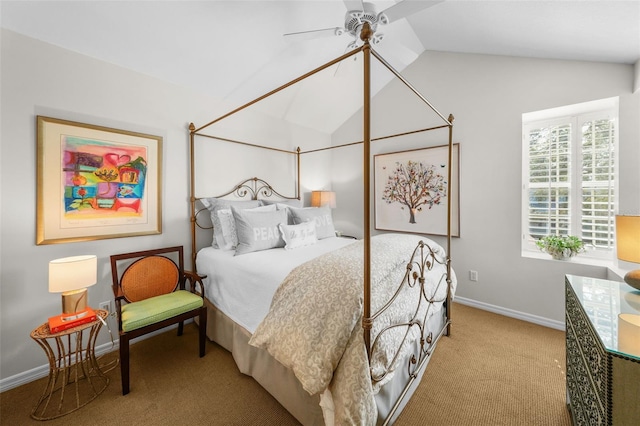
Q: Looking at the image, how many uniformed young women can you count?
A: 0